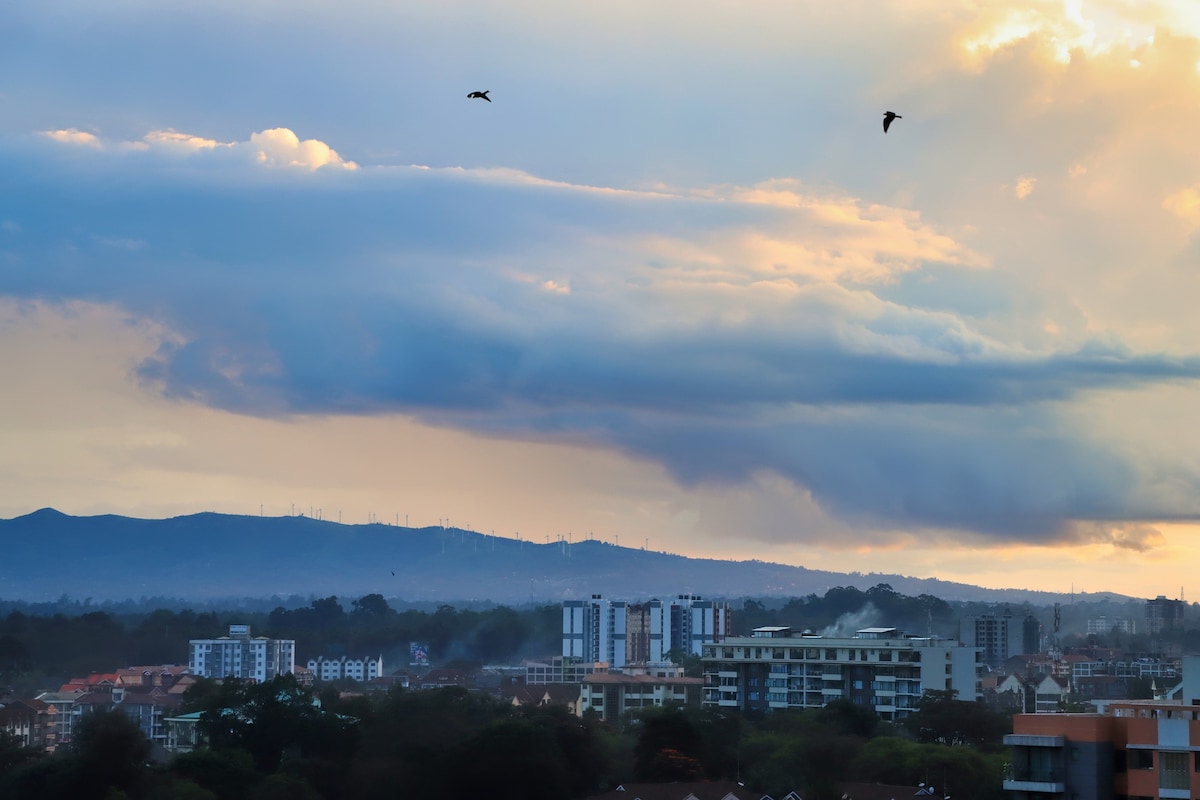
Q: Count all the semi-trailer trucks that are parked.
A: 0